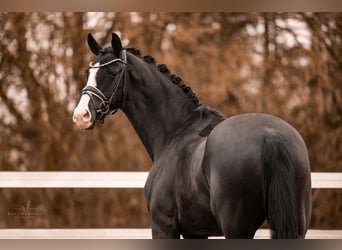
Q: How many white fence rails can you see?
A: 2